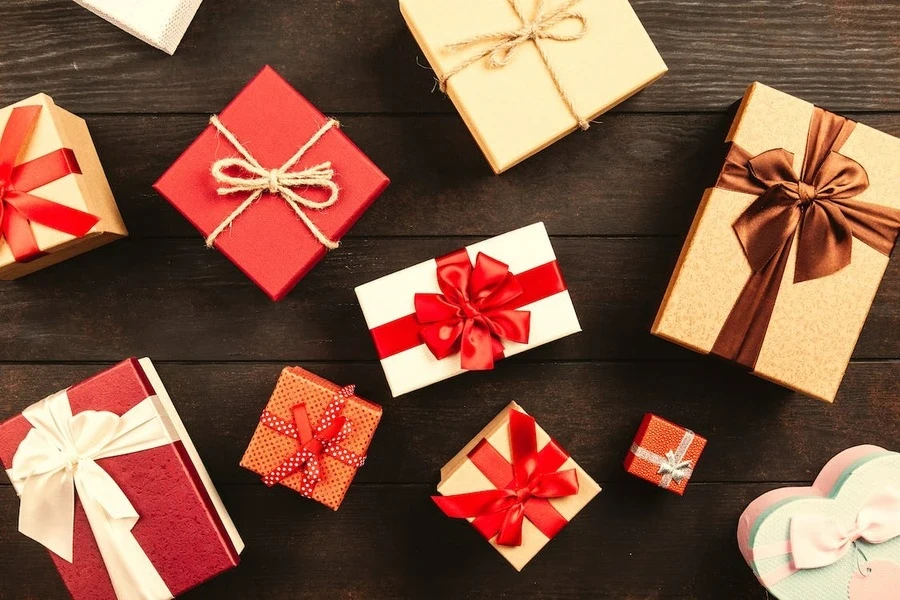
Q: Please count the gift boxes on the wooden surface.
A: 11